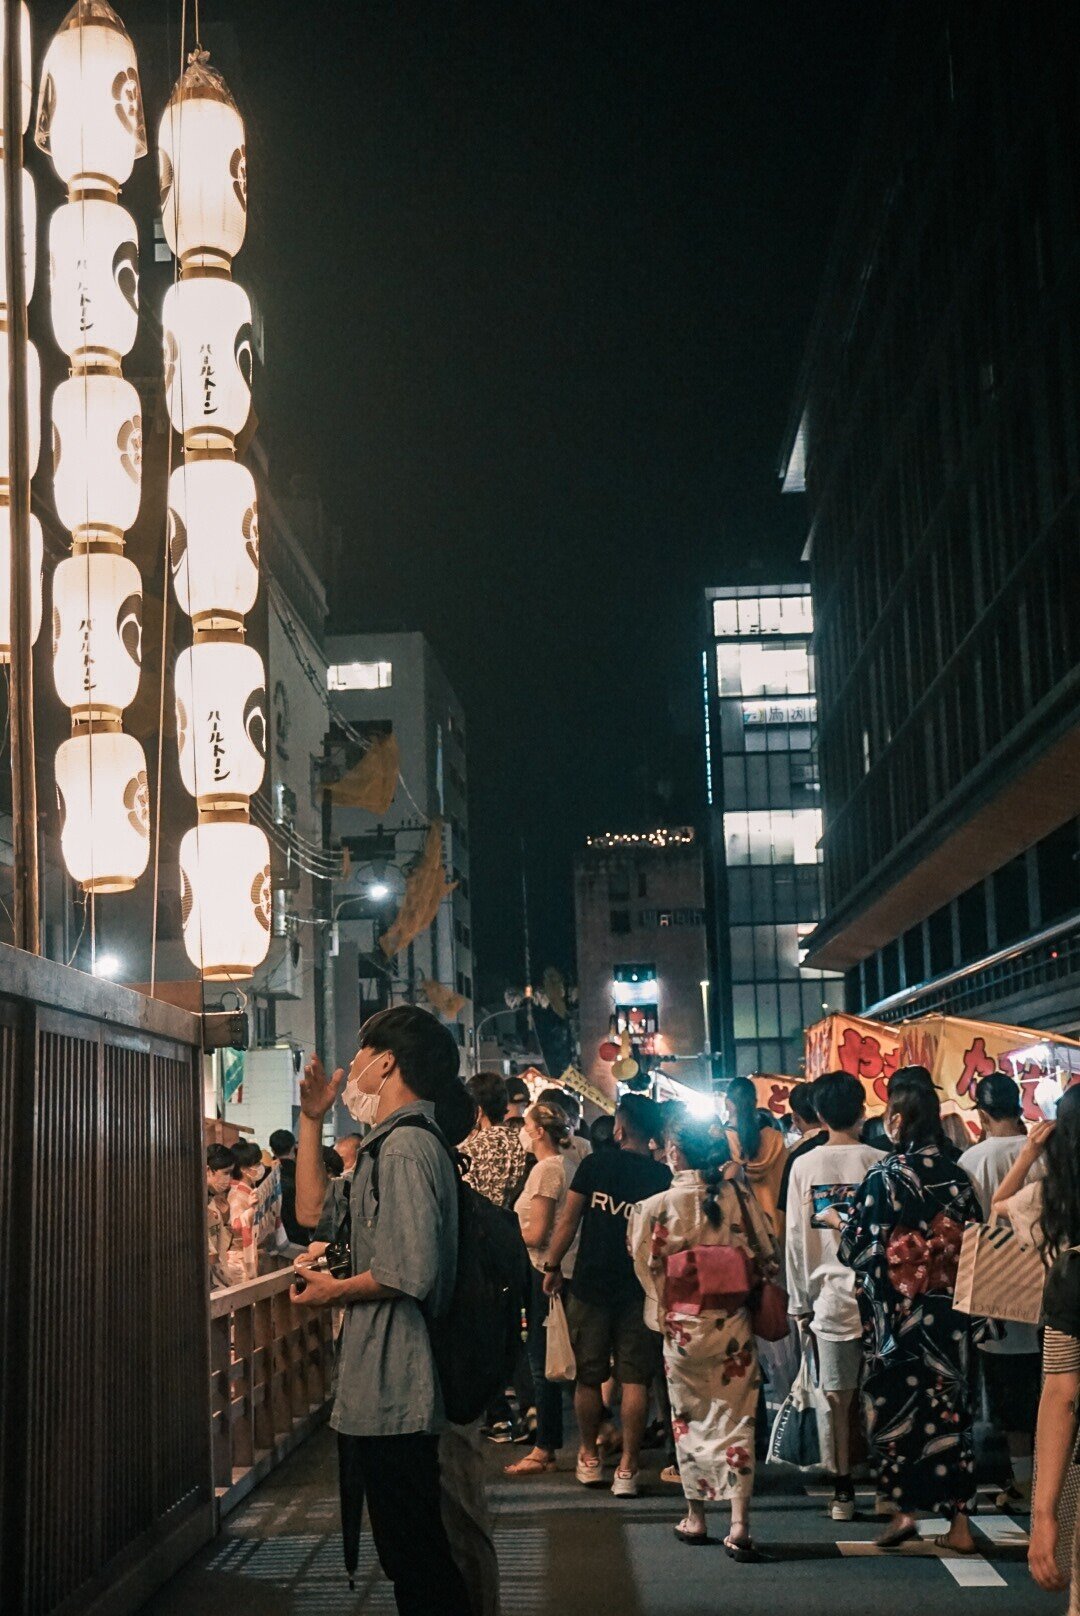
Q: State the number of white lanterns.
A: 14